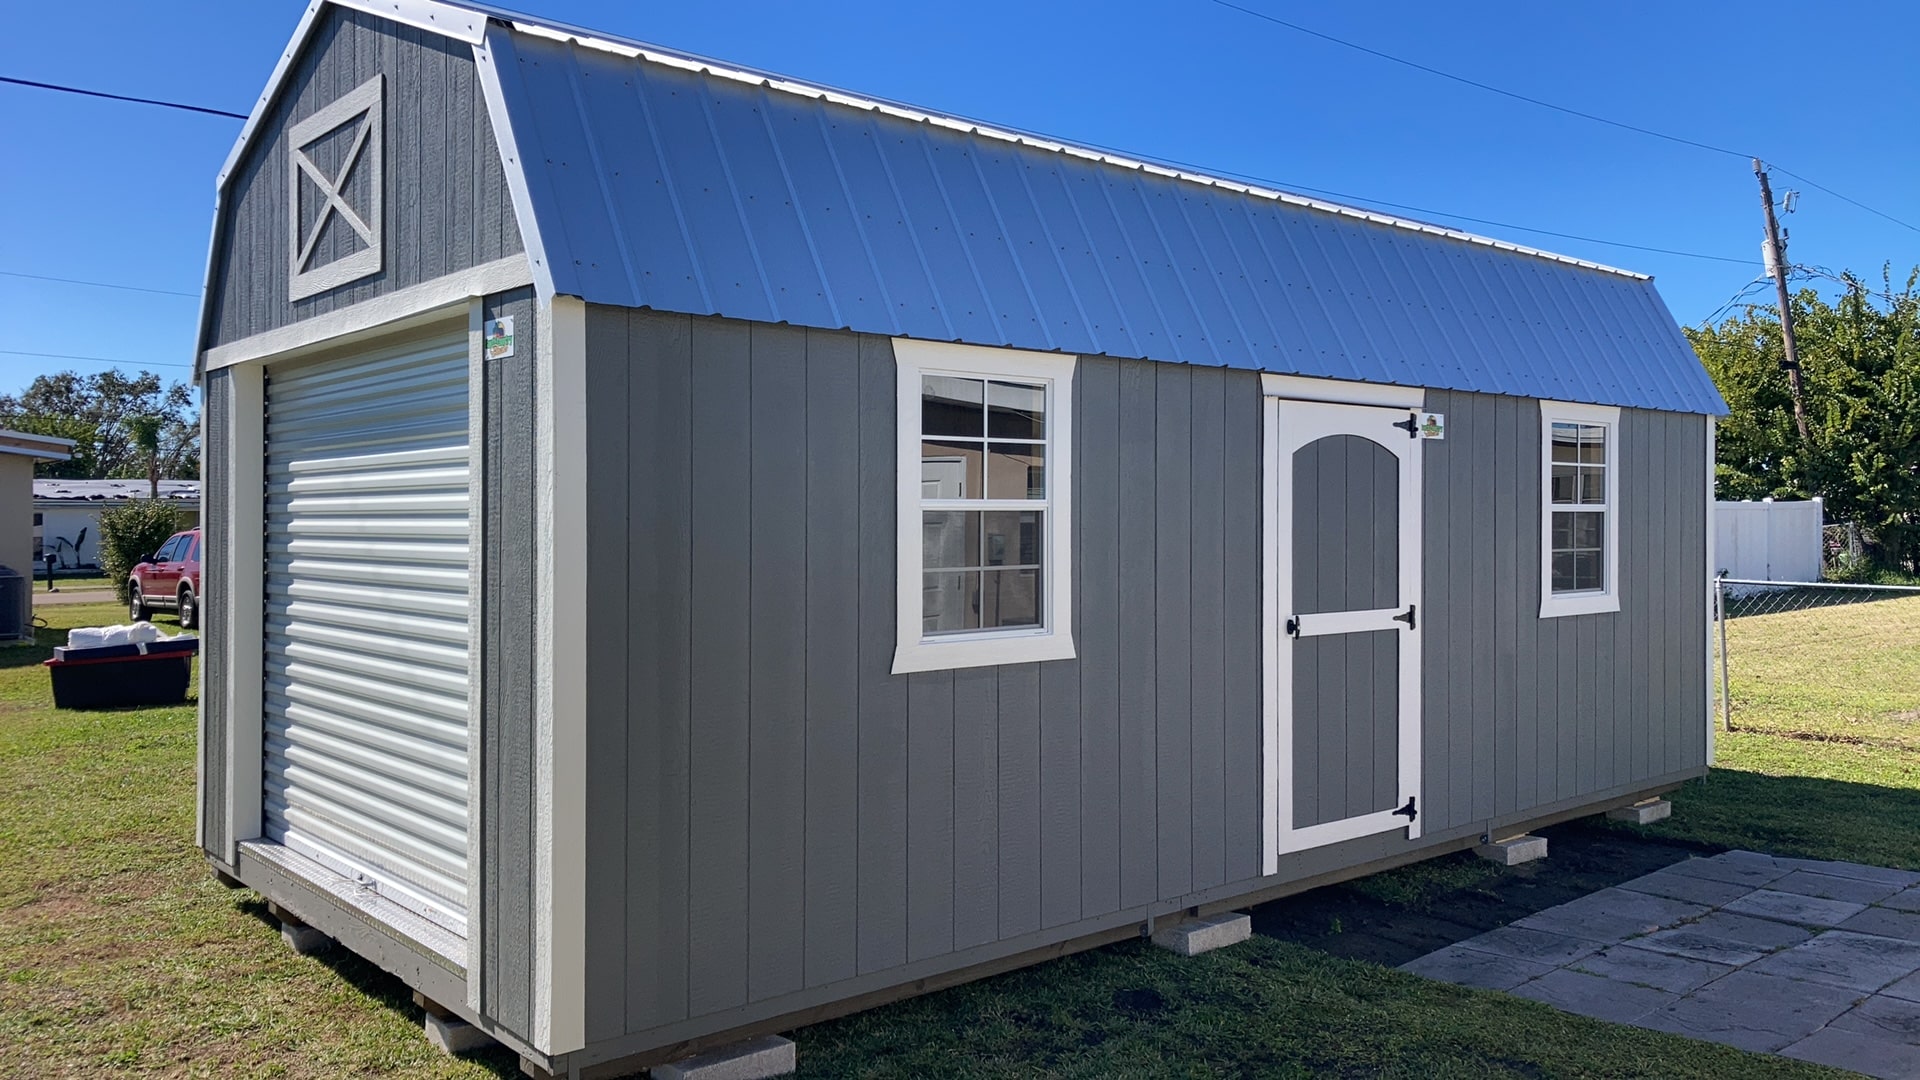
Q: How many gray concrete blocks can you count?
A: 6